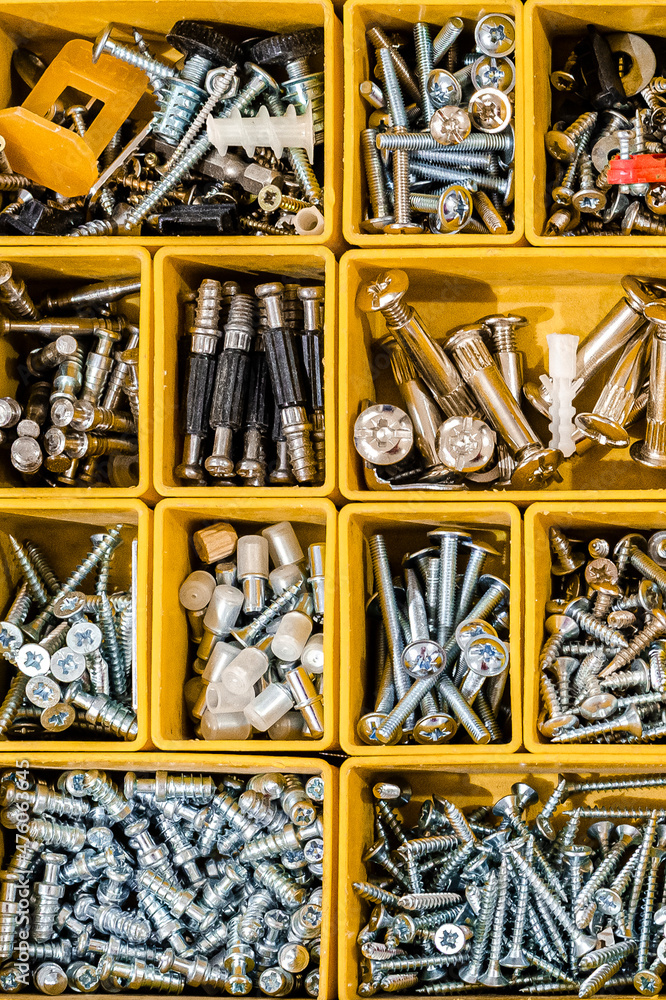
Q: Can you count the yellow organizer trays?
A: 12